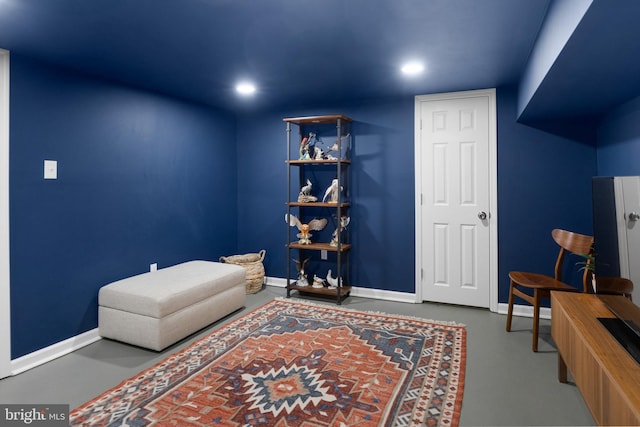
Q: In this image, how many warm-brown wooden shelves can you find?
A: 5